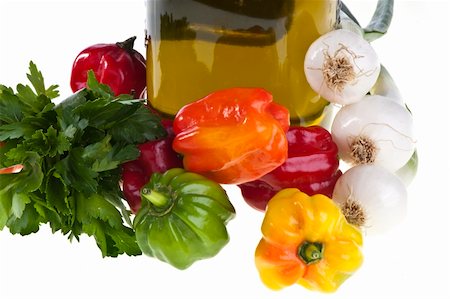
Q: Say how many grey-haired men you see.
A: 0